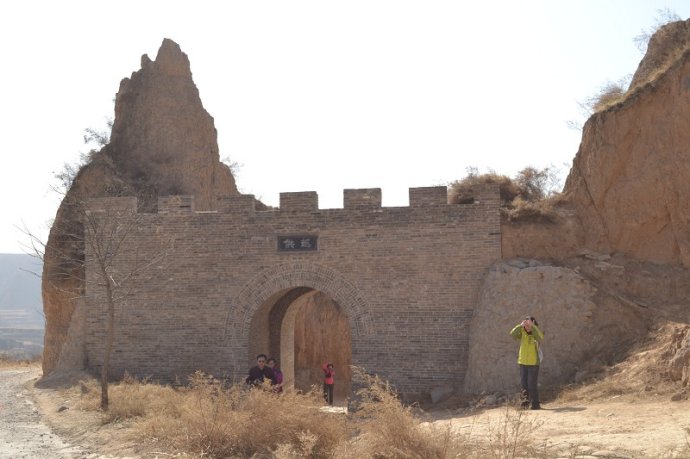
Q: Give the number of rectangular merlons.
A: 7